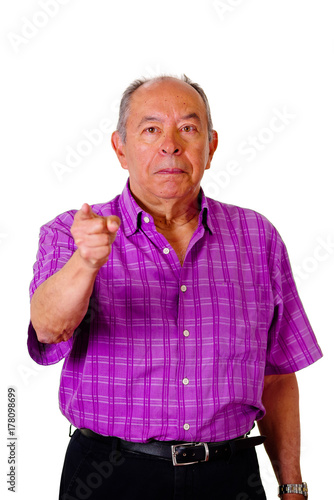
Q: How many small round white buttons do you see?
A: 6